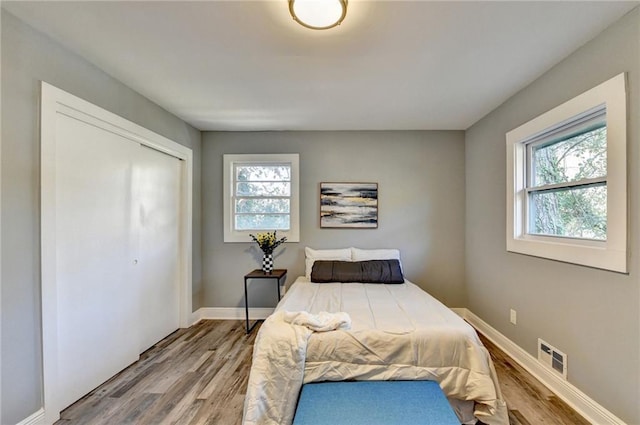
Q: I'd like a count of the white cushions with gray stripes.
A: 0